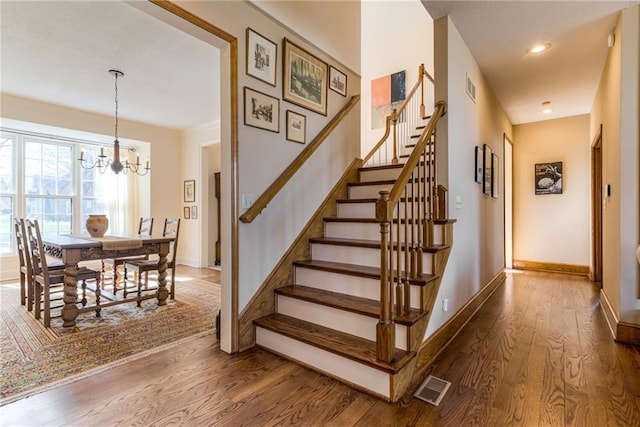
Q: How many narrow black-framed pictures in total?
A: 3